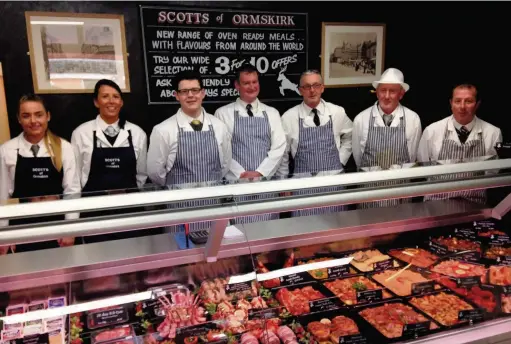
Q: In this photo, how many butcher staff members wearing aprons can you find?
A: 7